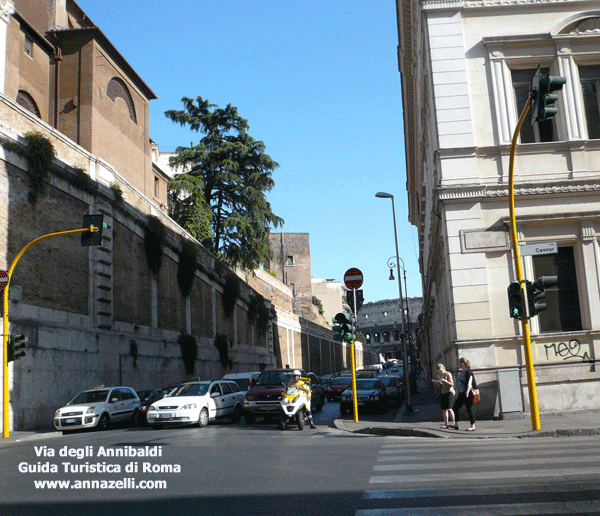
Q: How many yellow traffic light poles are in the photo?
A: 3